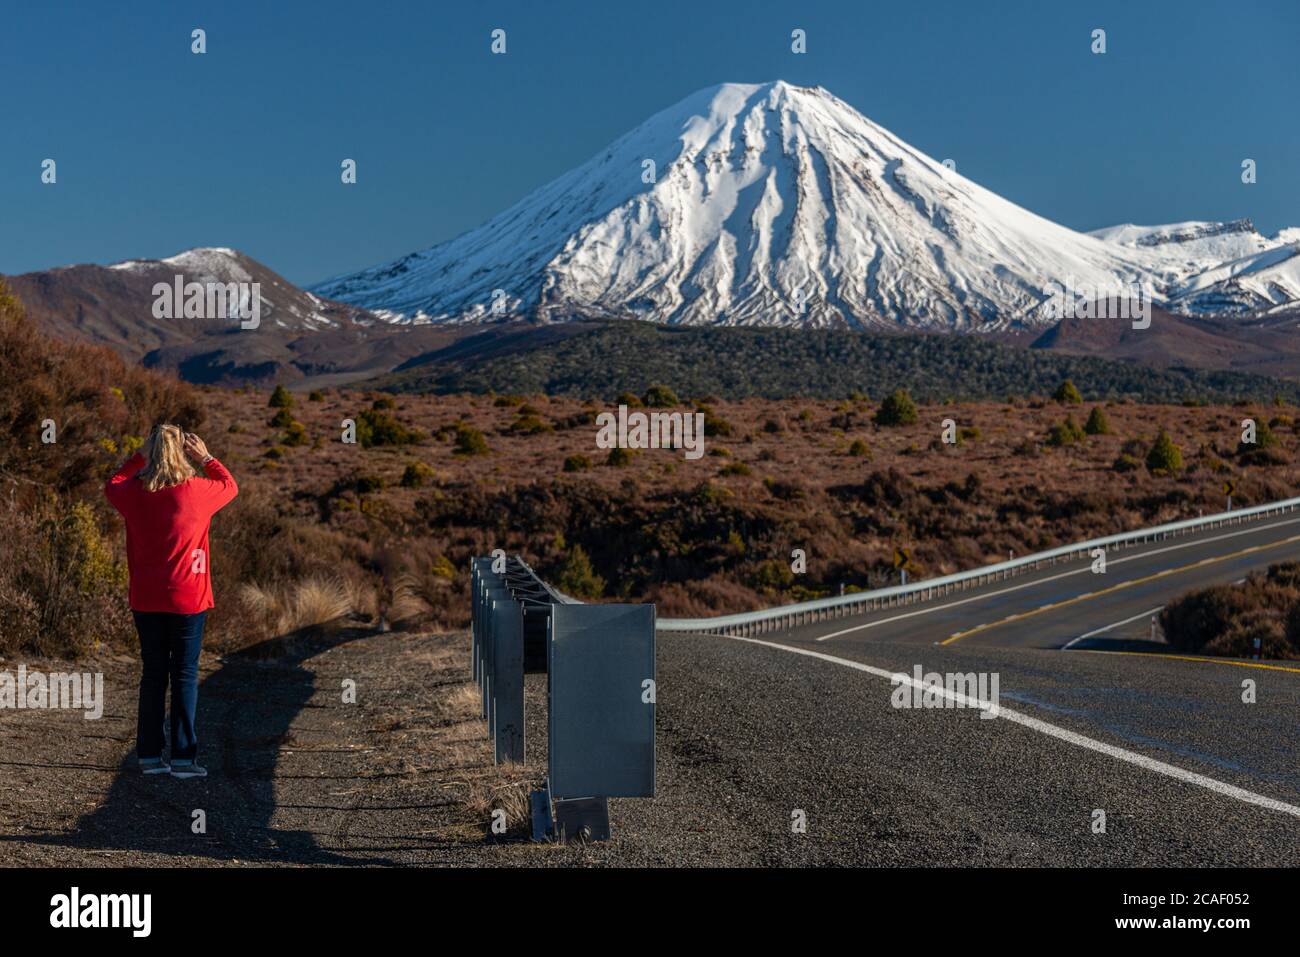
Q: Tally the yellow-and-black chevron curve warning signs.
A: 2